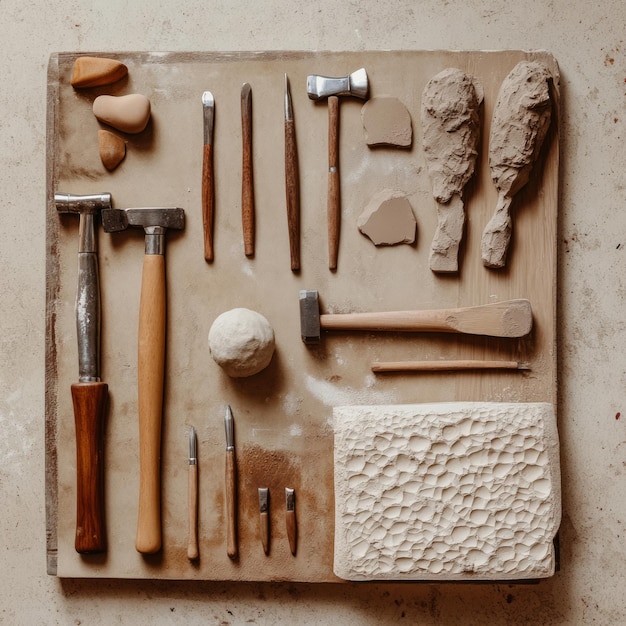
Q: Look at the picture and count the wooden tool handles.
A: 12